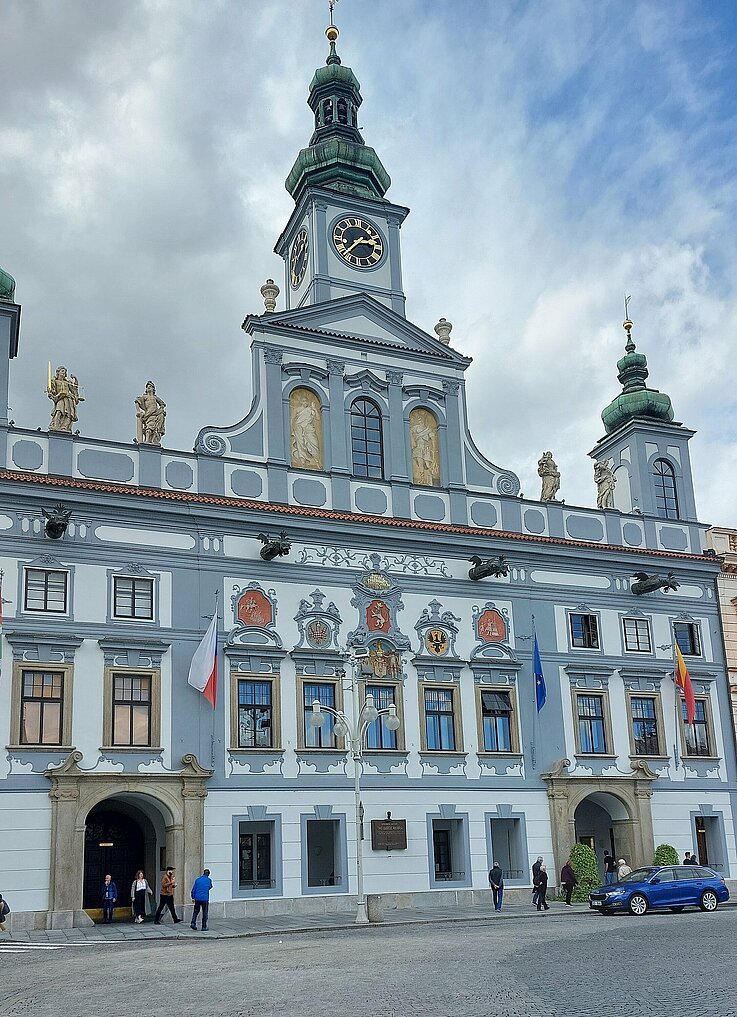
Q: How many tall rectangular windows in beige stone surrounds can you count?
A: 10